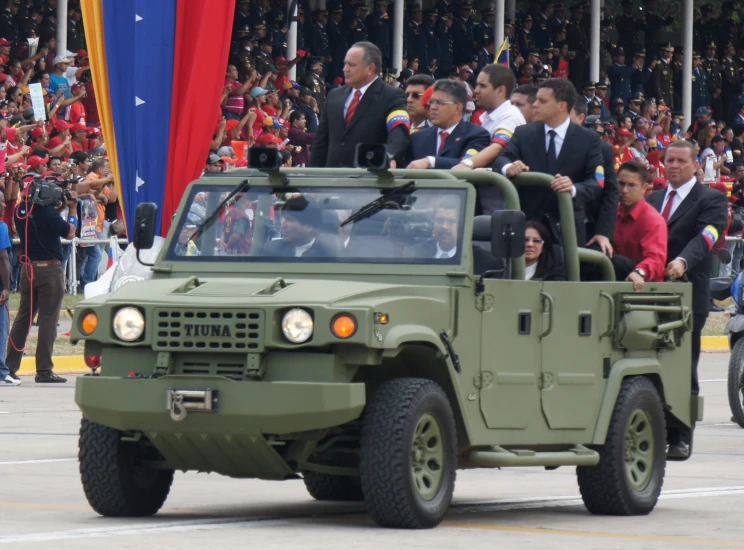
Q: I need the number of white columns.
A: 6